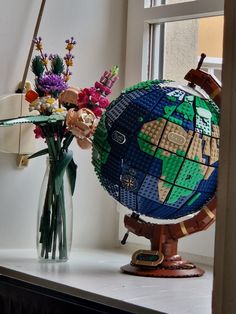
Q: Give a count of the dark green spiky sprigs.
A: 2